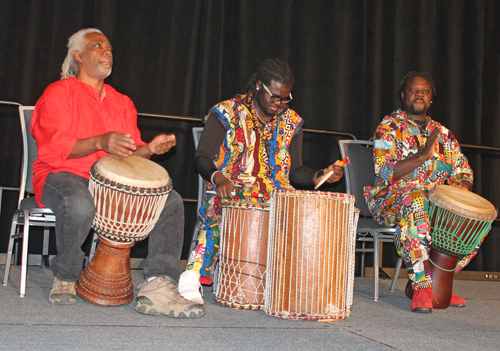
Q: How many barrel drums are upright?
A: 2